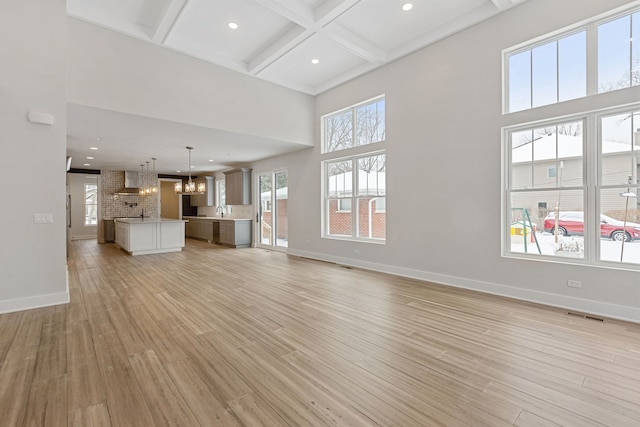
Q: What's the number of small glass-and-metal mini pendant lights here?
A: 3